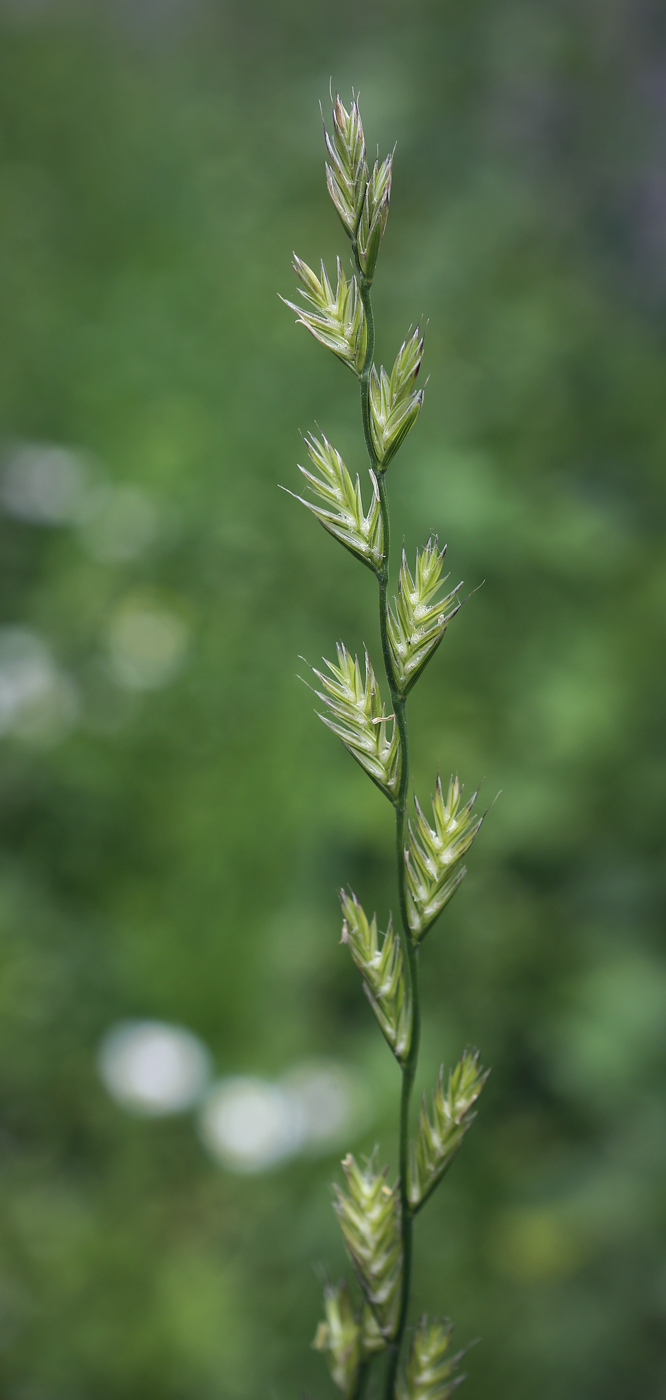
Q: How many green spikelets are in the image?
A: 13